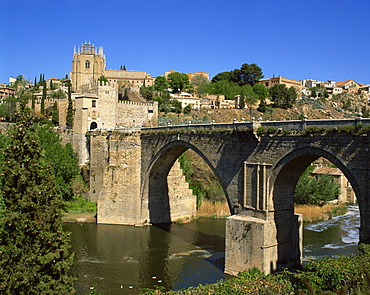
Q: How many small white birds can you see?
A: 5